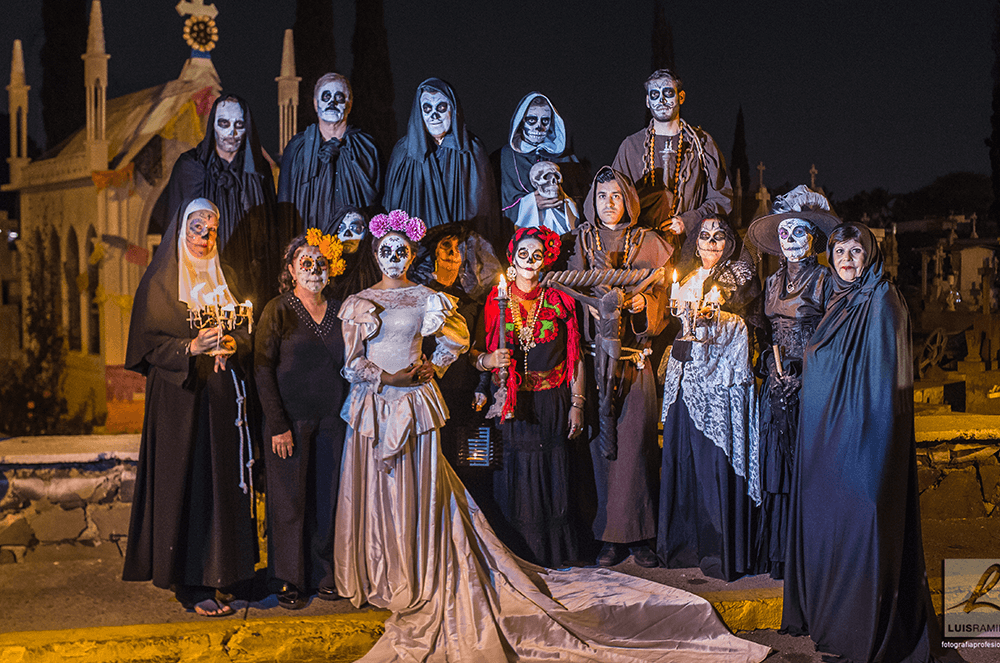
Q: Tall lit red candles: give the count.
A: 0